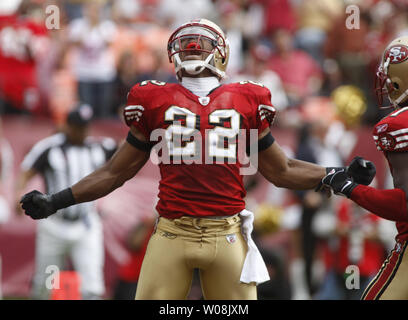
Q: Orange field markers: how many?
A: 1